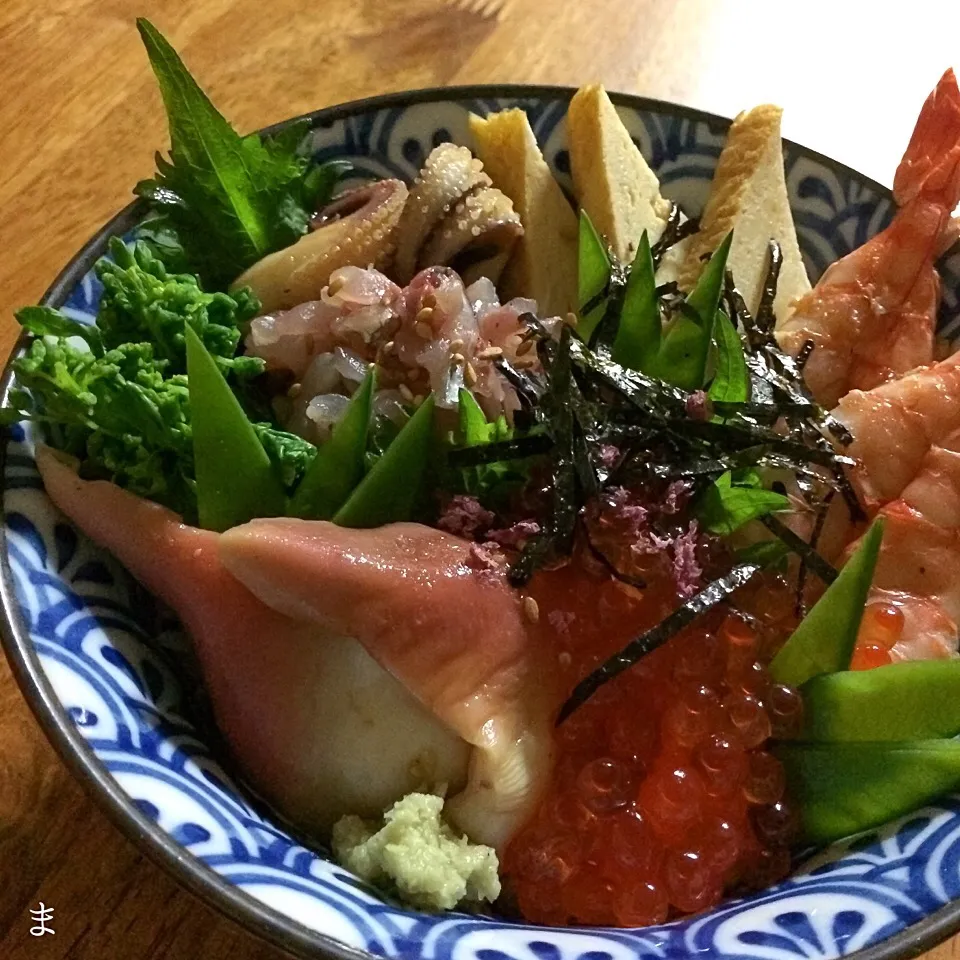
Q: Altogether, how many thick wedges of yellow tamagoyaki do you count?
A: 3